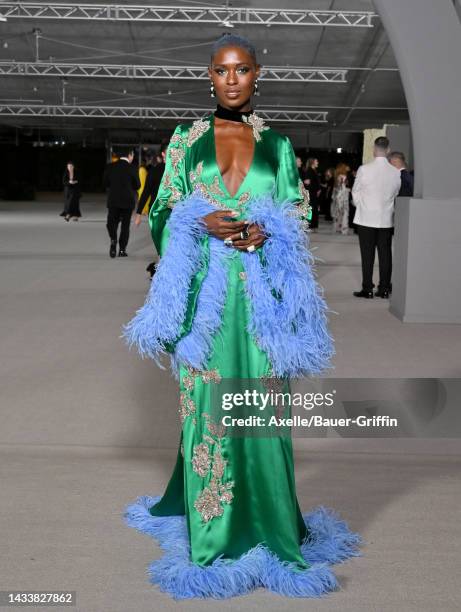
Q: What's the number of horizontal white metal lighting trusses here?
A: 3